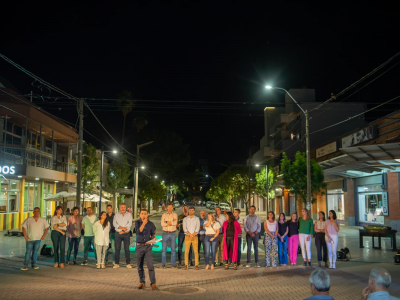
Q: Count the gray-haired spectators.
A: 2